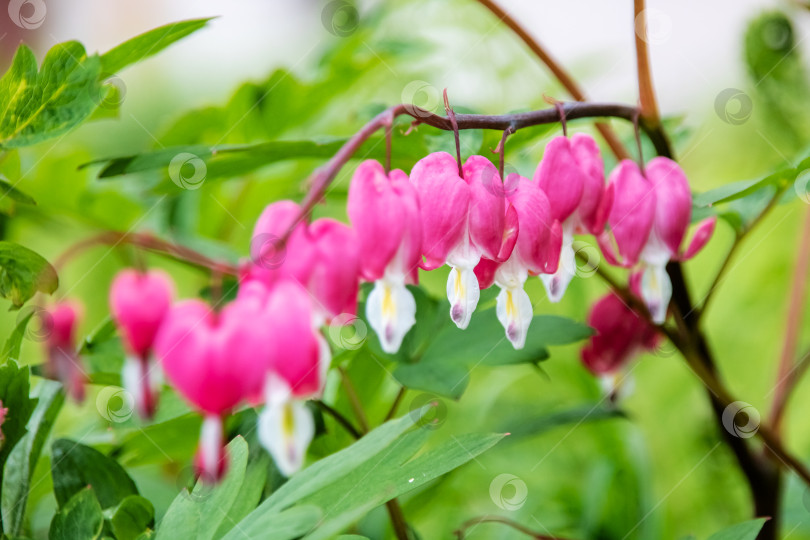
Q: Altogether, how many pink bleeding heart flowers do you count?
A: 11